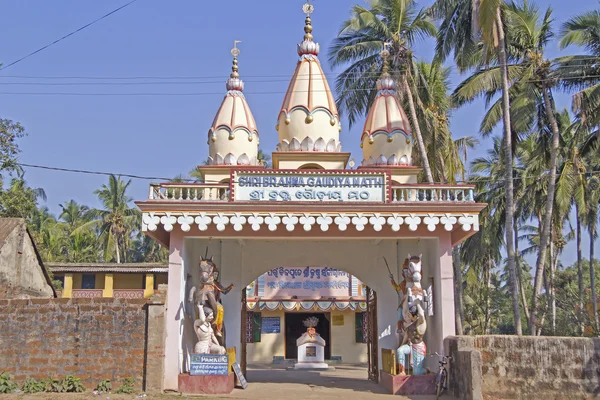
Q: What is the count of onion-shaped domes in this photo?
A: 3